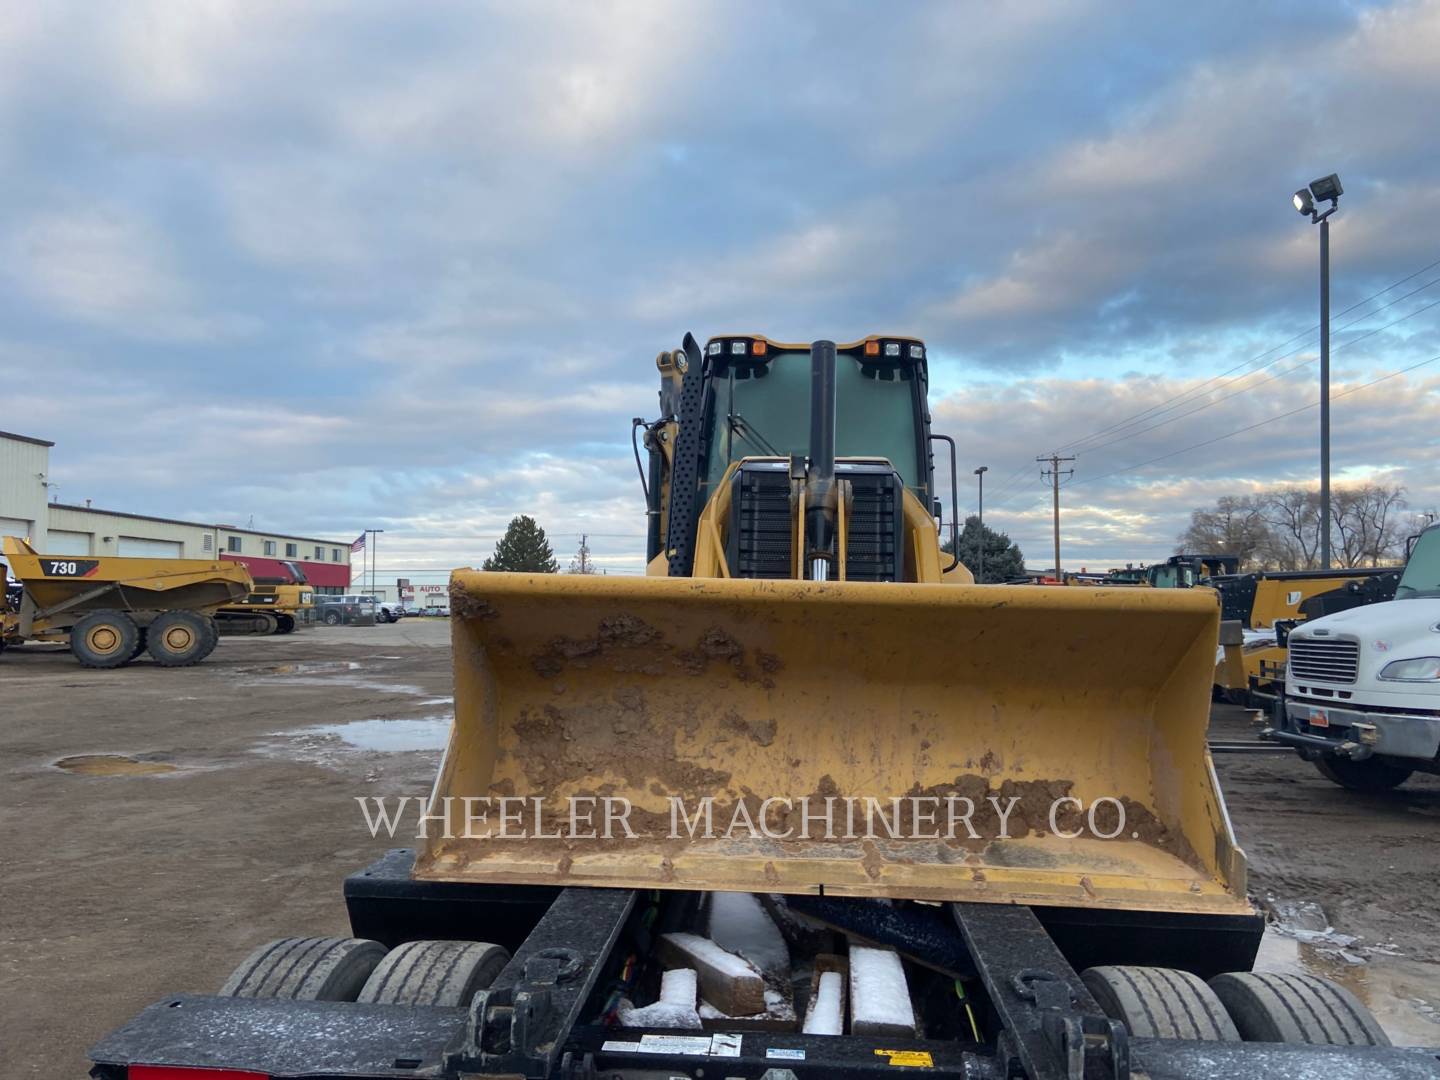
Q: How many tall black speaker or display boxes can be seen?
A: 0